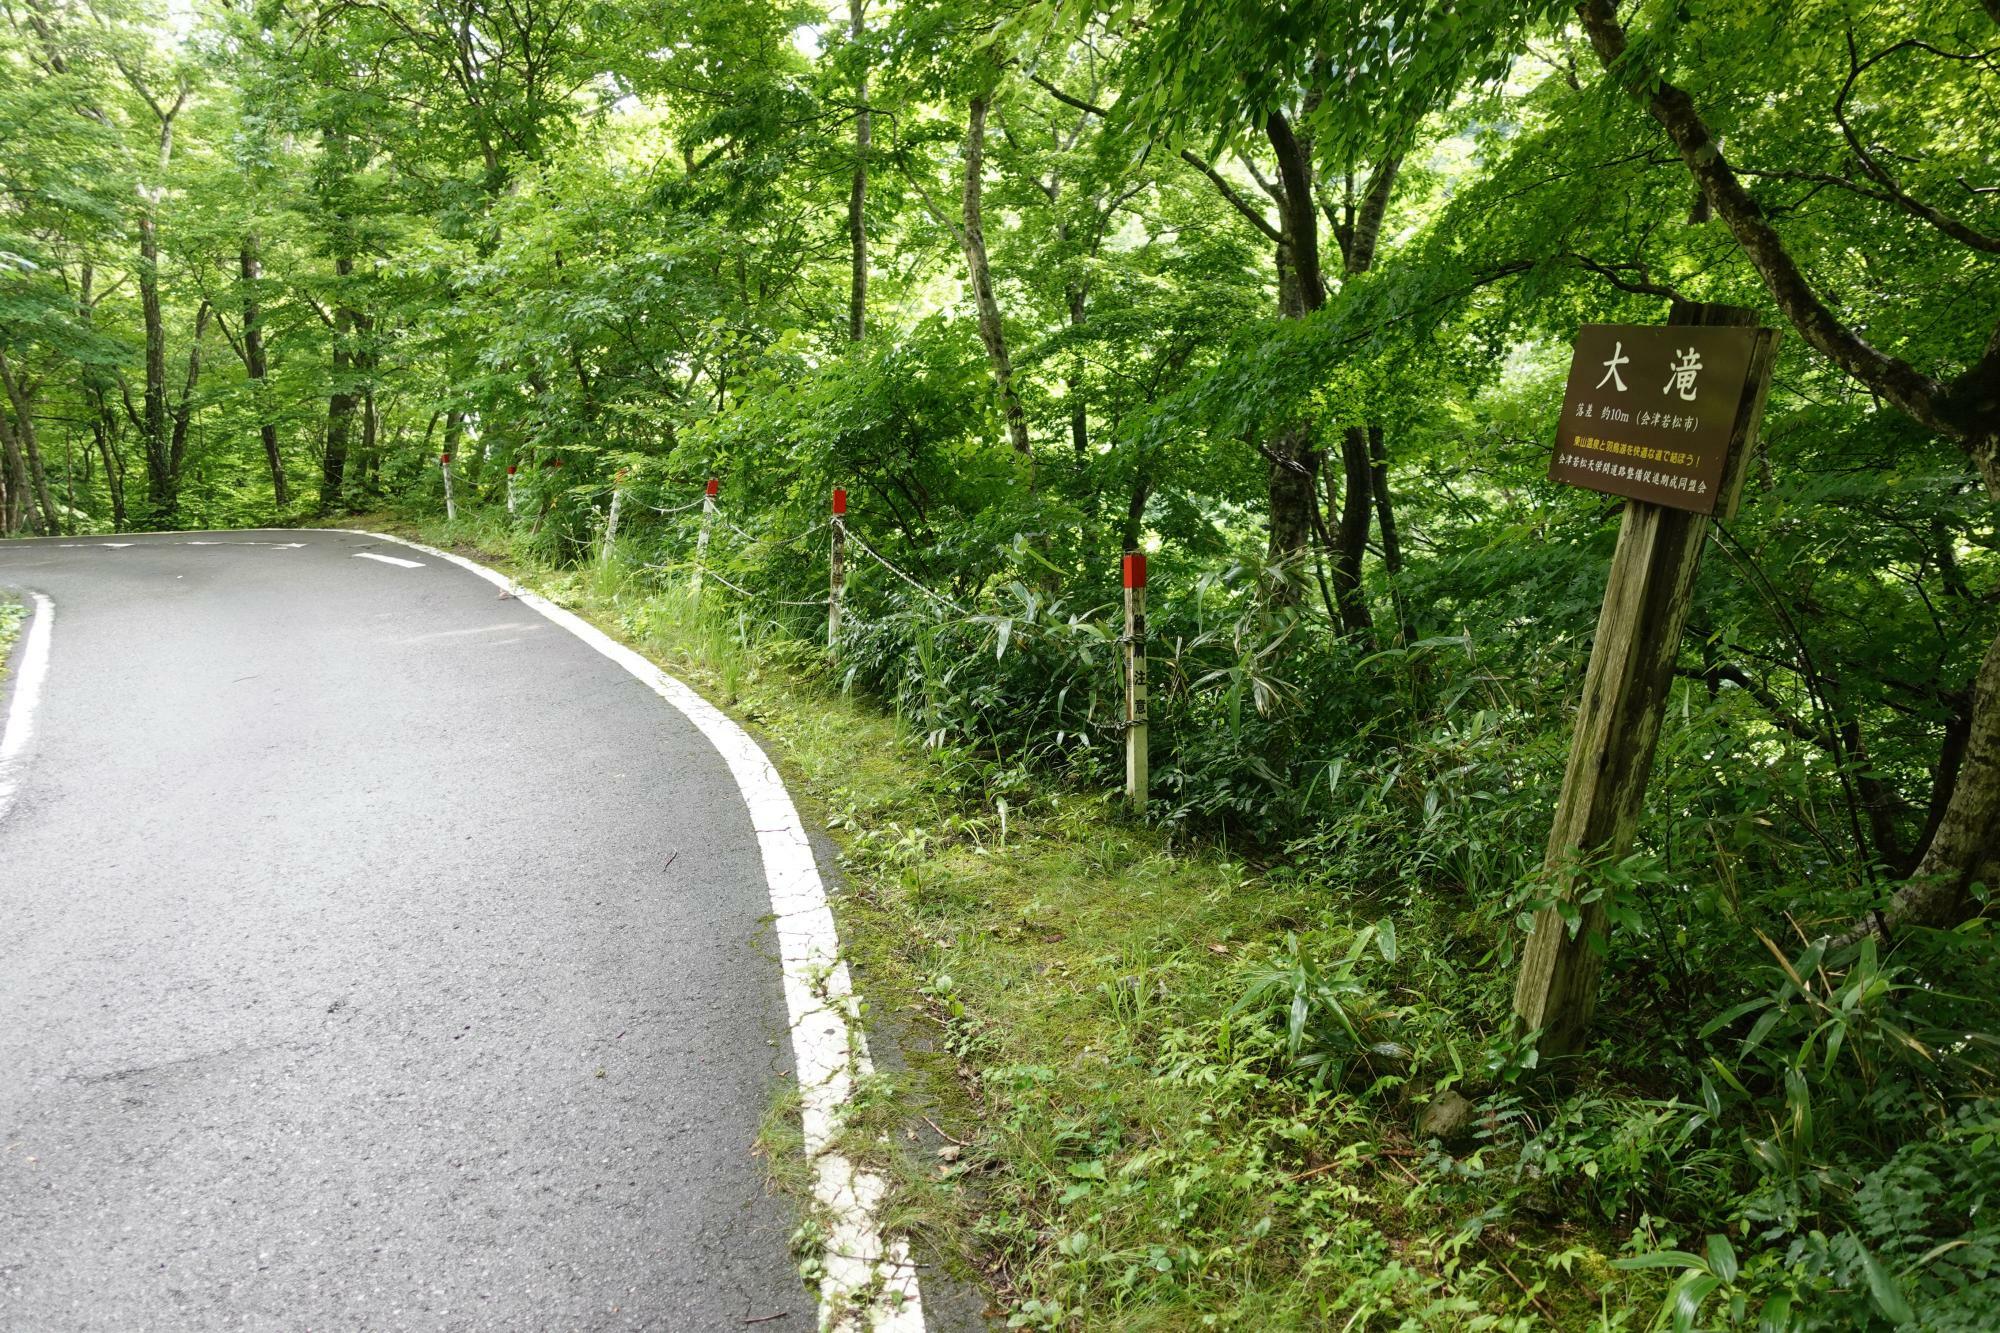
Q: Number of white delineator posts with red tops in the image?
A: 7